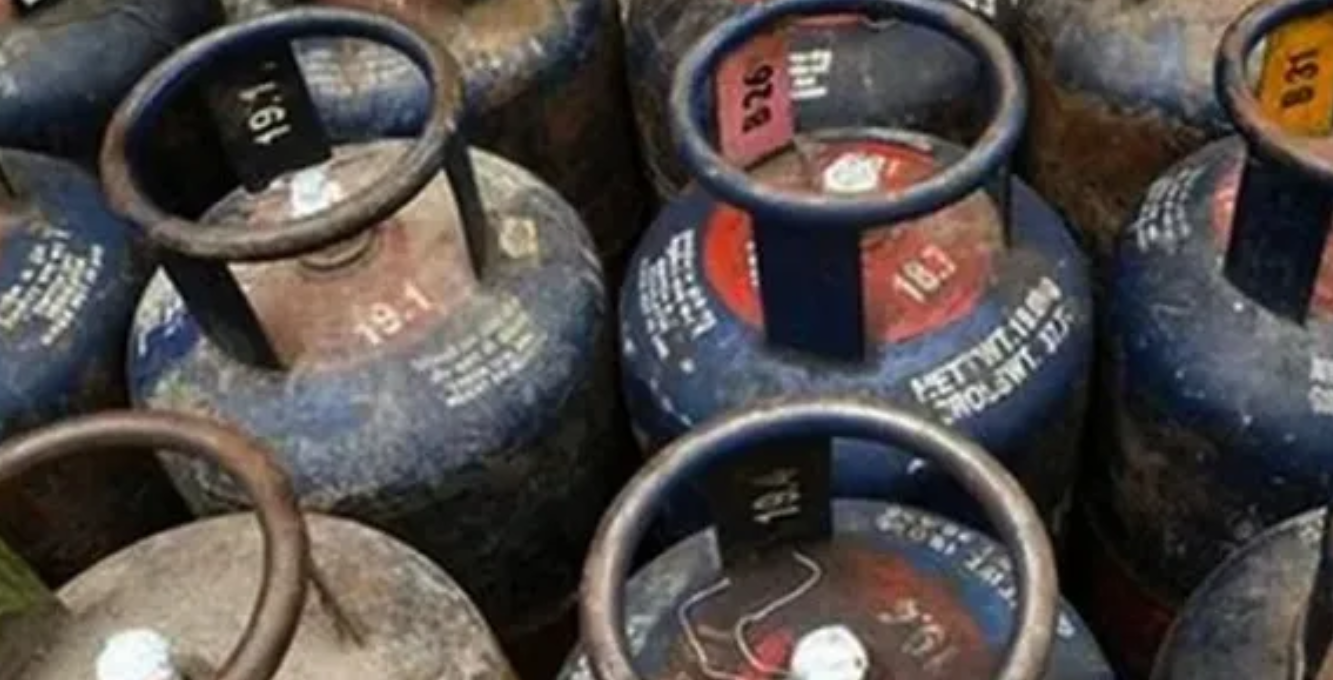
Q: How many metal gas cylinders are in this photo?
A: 11